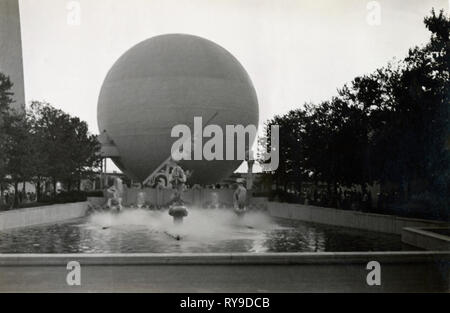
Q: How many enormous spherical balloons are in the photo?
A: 1